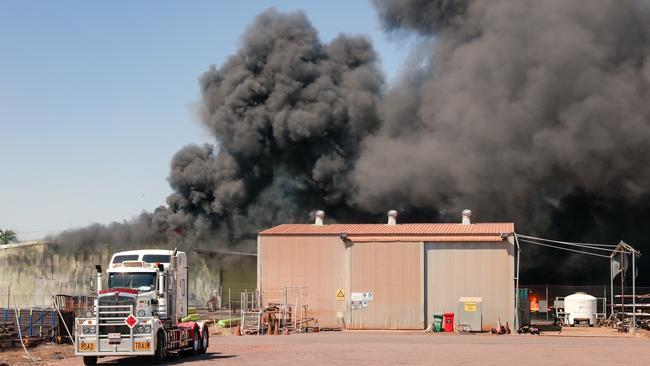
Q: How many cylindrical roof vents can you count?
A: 3